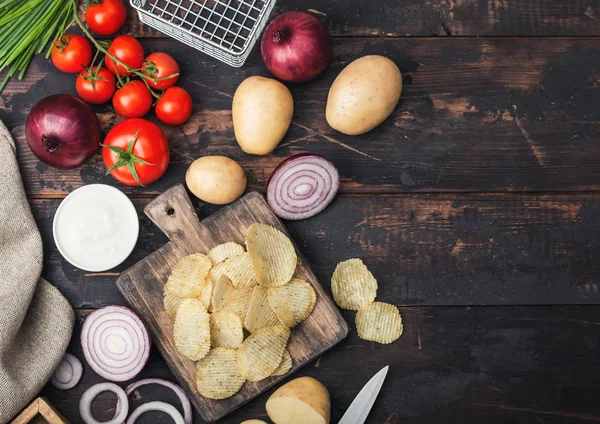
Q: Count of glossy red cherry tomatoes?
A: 7